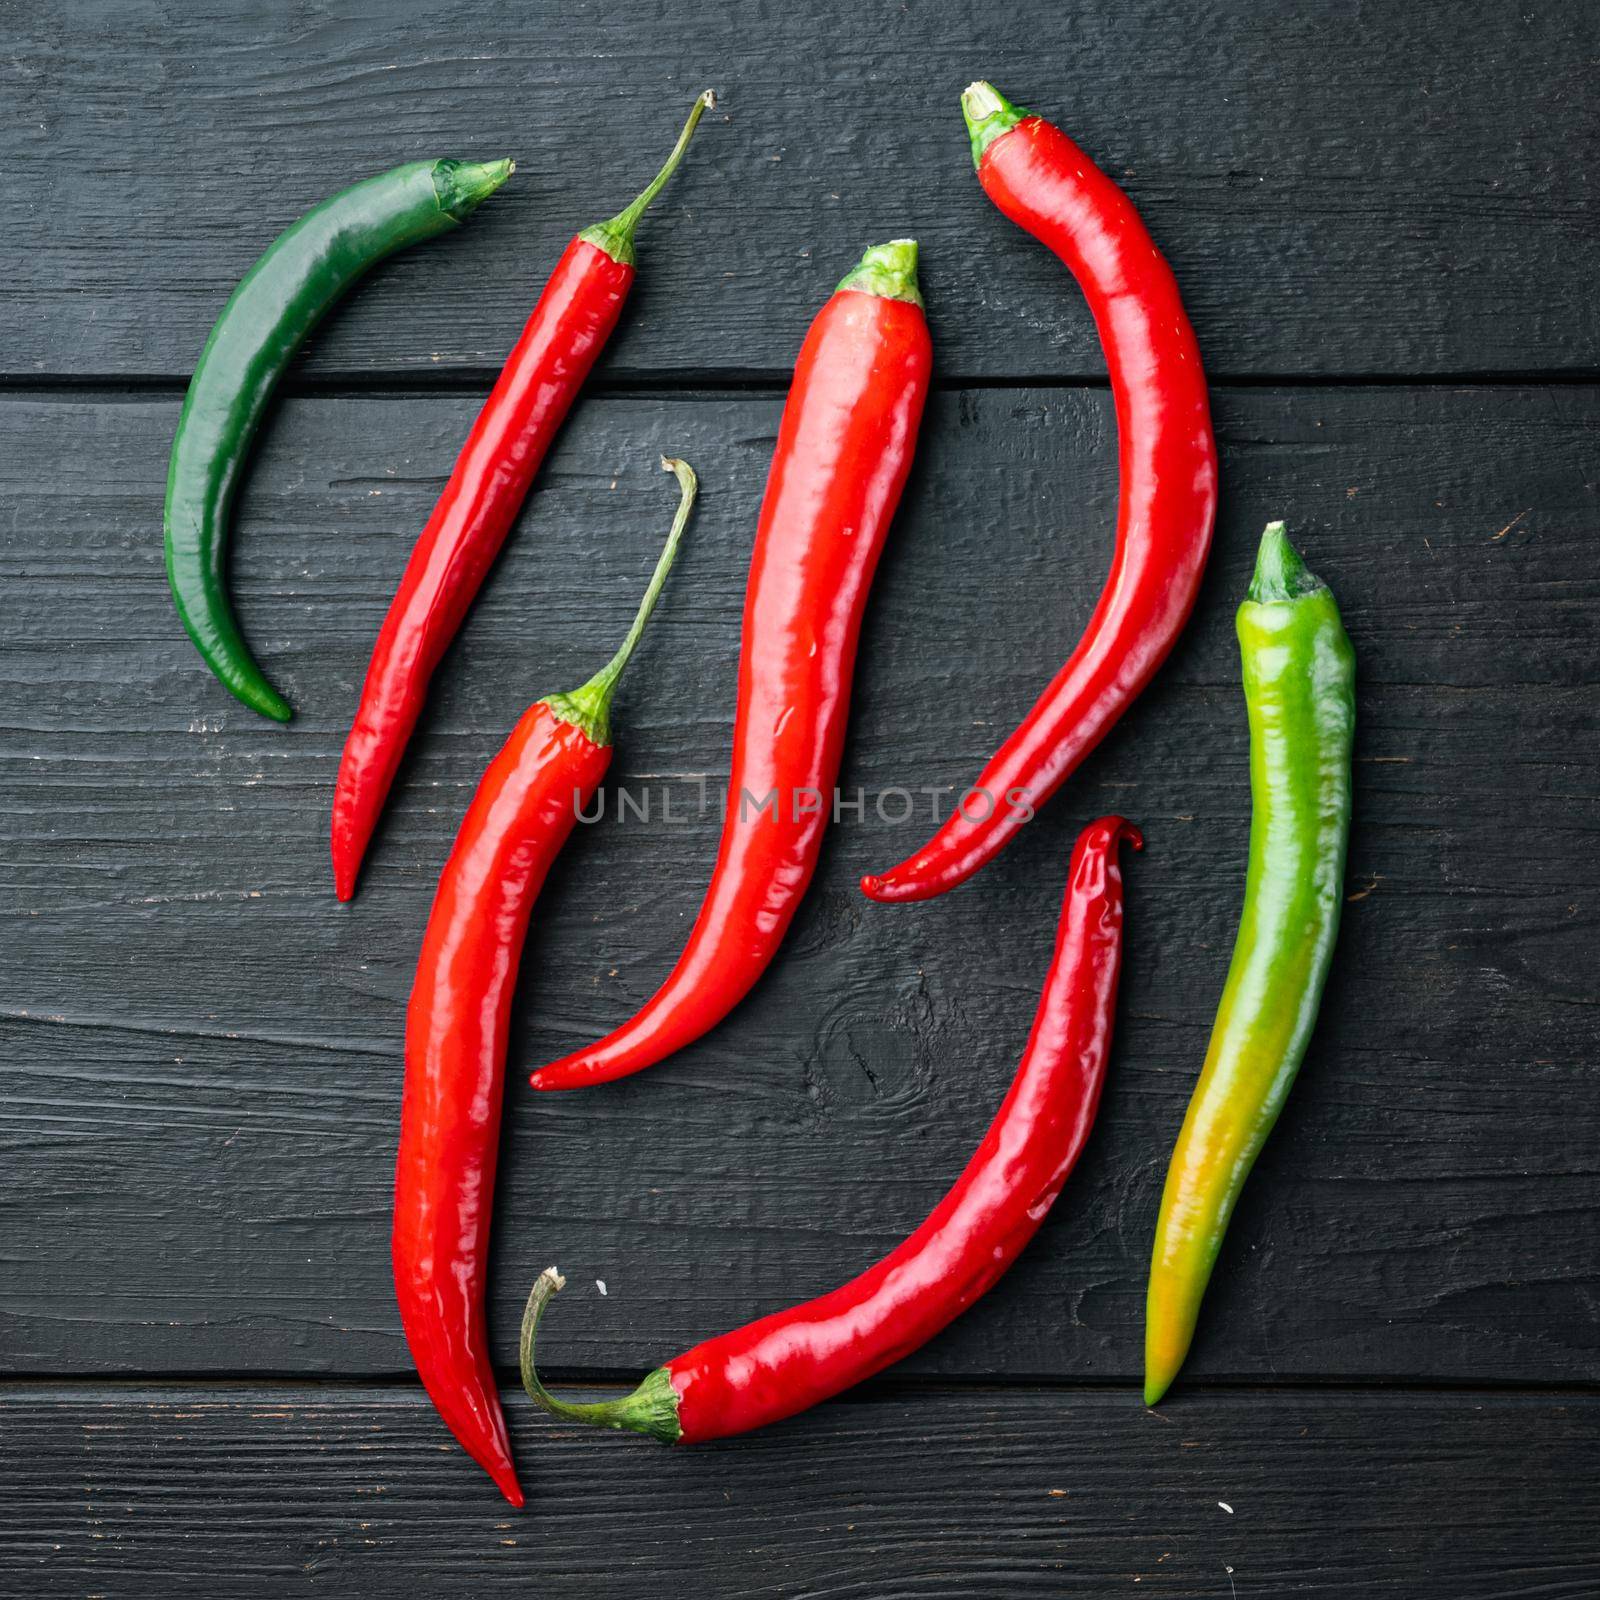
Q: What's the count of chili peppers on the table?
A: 7